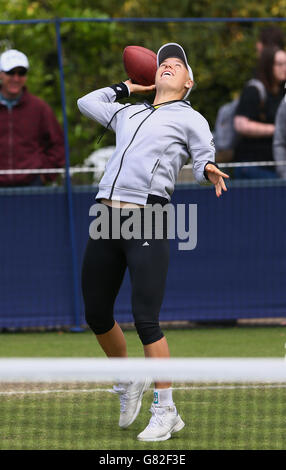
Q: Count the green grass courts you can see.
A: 1